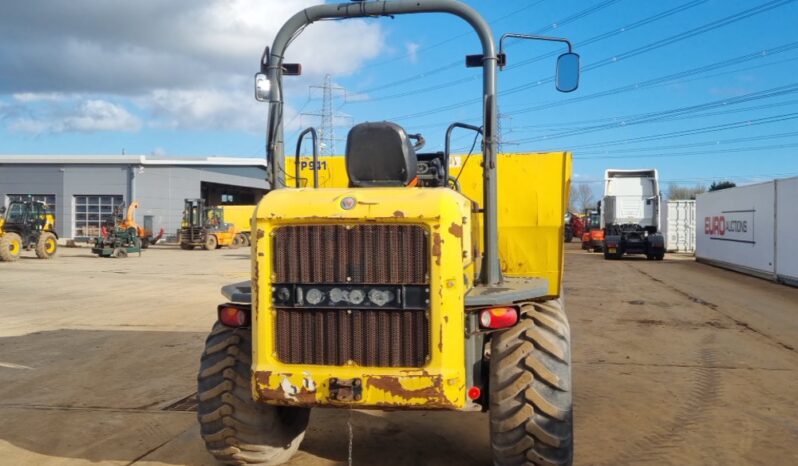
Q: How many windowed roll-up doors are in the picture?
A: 2